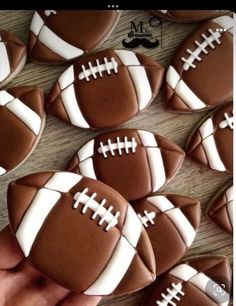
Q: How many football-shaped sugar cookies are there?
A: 12